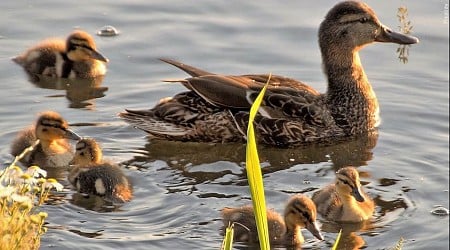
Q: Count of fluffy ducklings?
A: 5